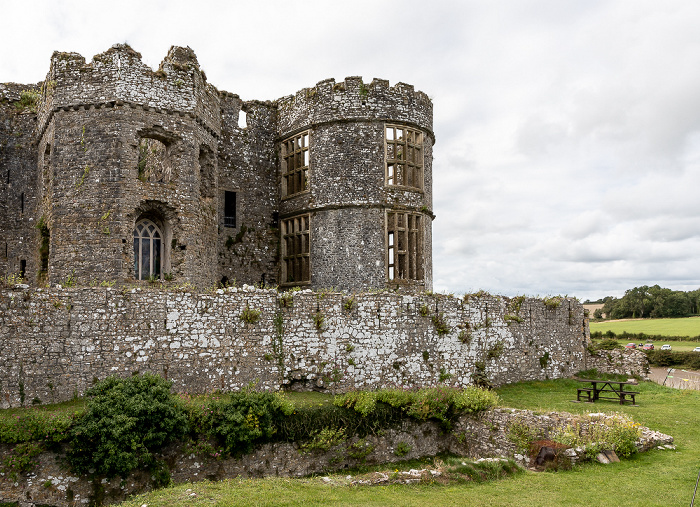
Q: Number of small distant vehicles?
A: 4